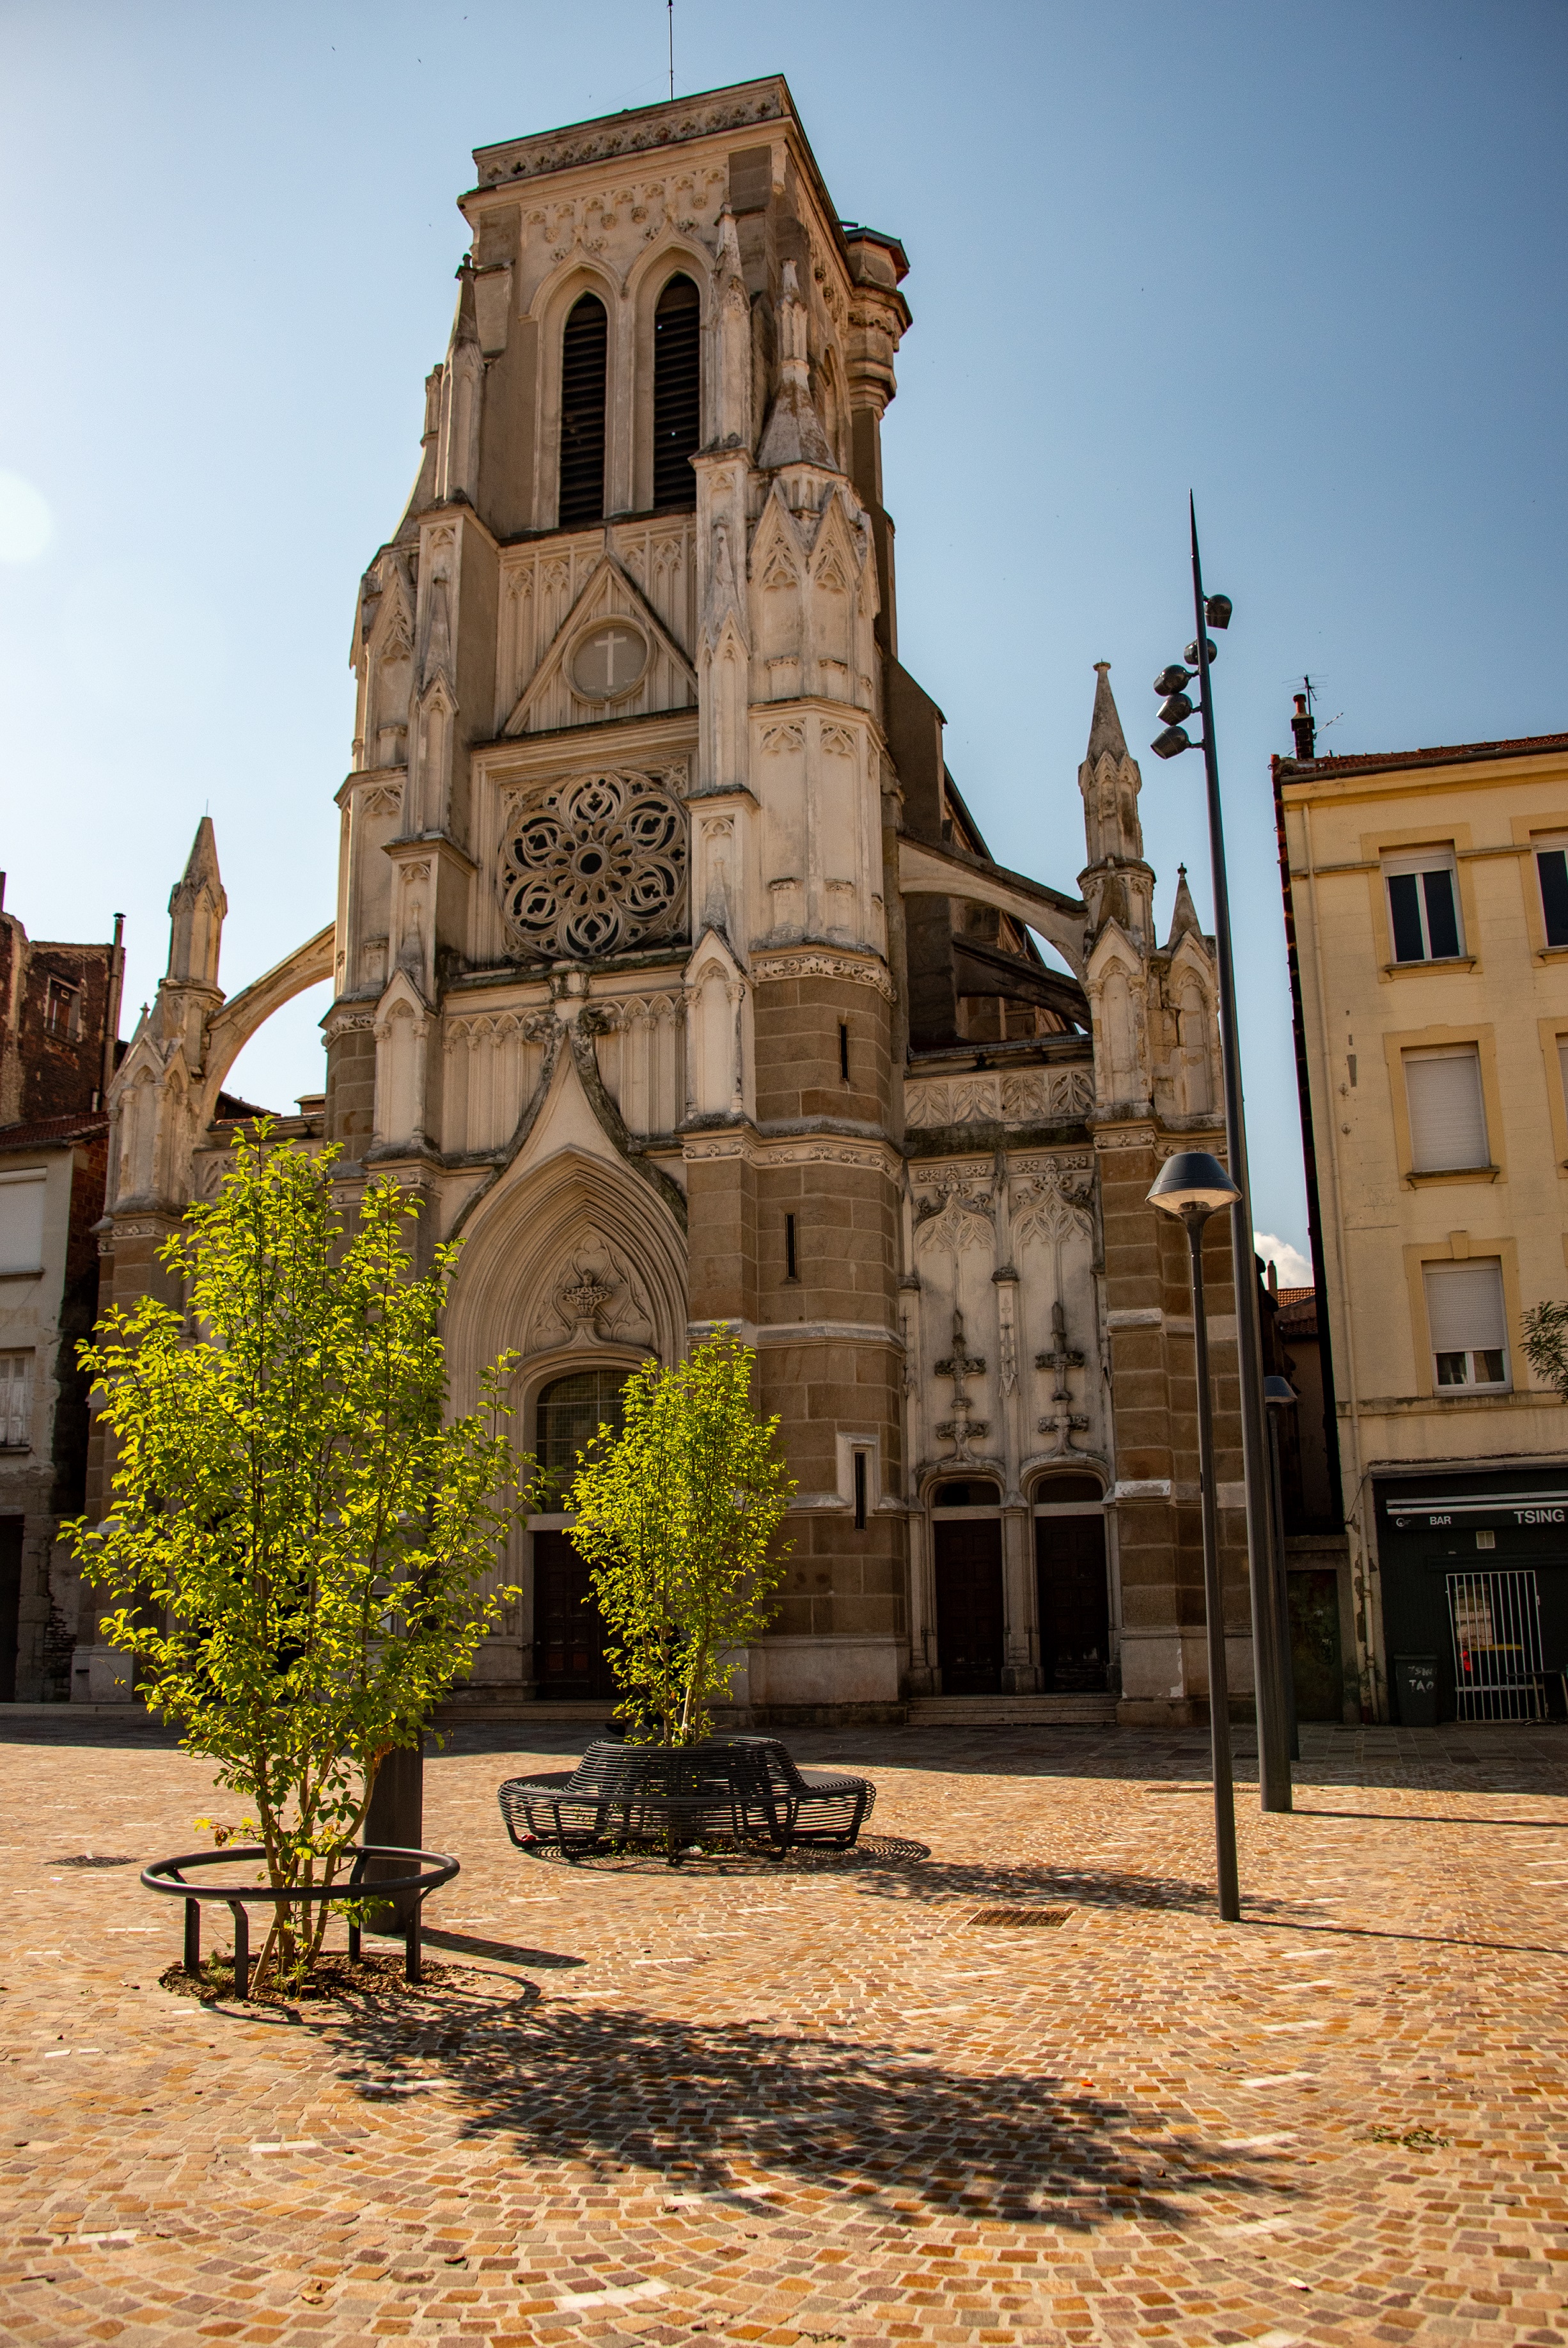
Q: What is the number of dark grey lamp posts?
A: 3